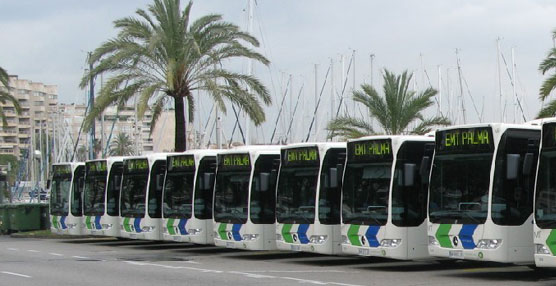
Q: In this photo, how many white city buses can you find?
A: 9